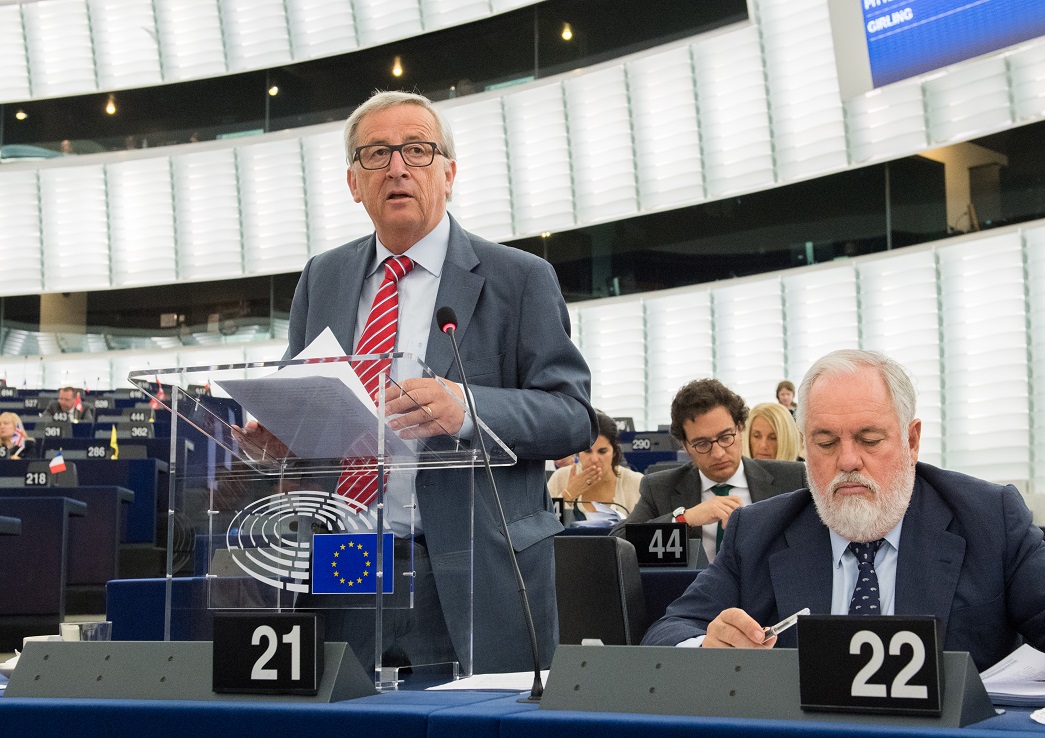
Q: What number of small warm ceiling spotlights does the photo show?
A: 5